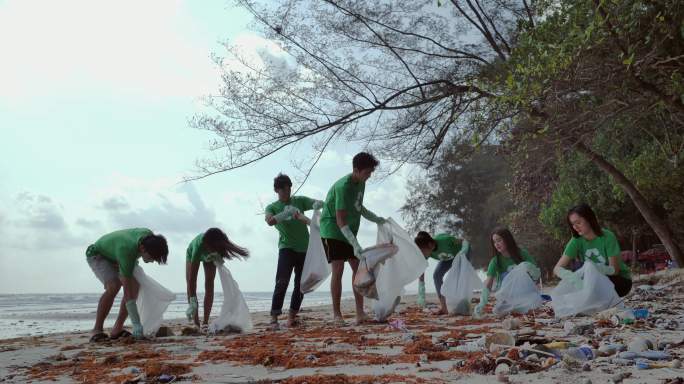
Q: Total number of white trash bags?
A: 7